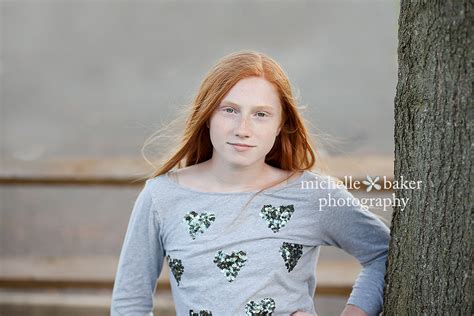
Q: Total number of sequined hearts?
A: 7